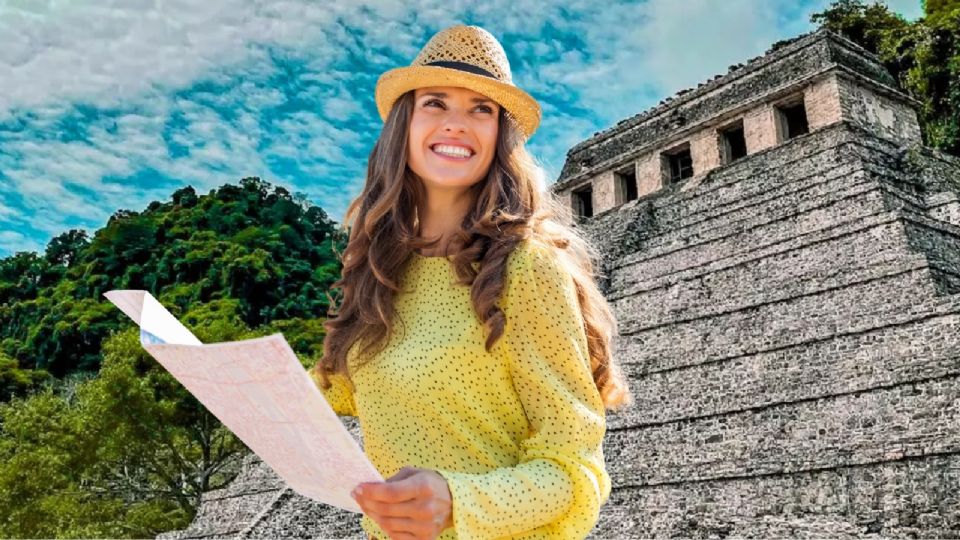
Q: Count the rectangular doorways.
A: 5